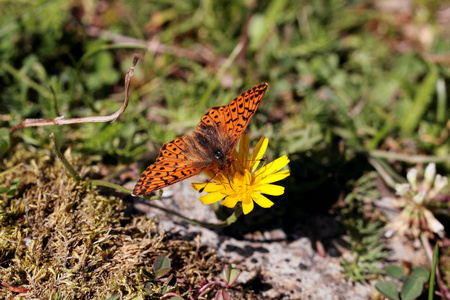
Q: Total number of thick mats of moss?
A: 1